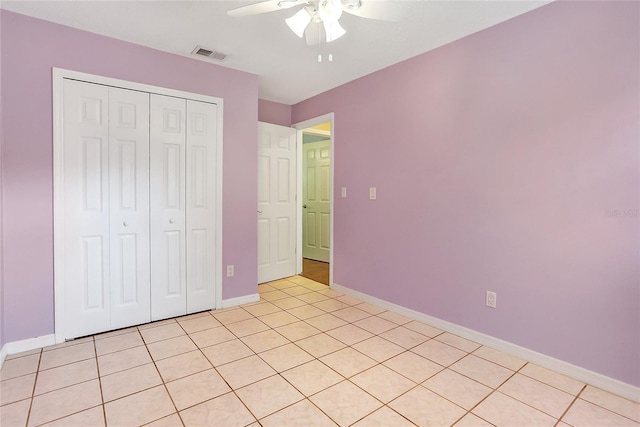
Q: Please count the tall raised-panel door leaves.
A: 6